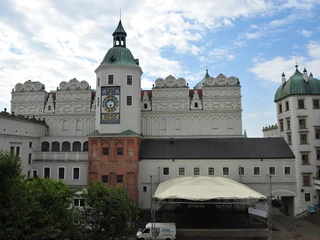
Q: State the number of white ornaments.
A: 12